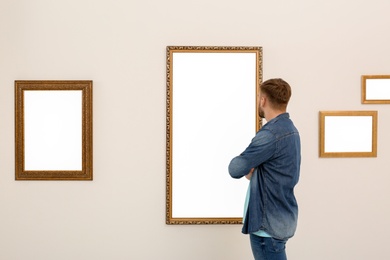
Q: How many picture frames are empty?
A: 4